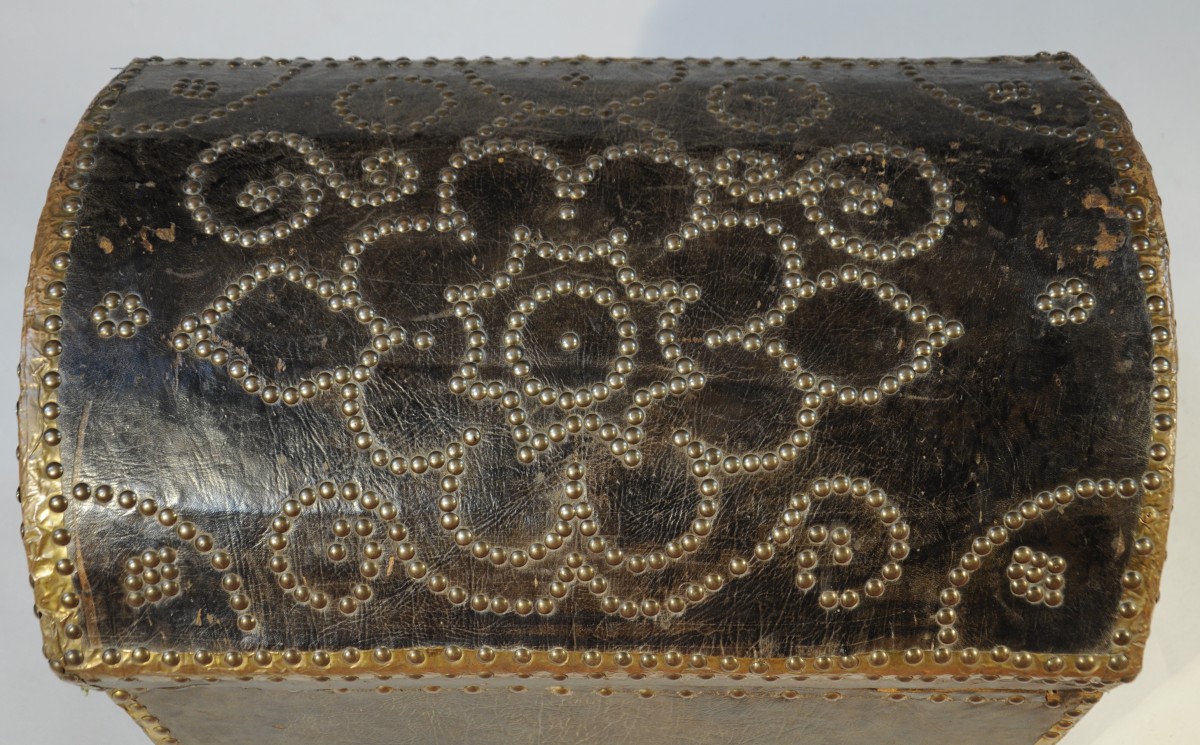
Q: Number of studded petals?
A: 10